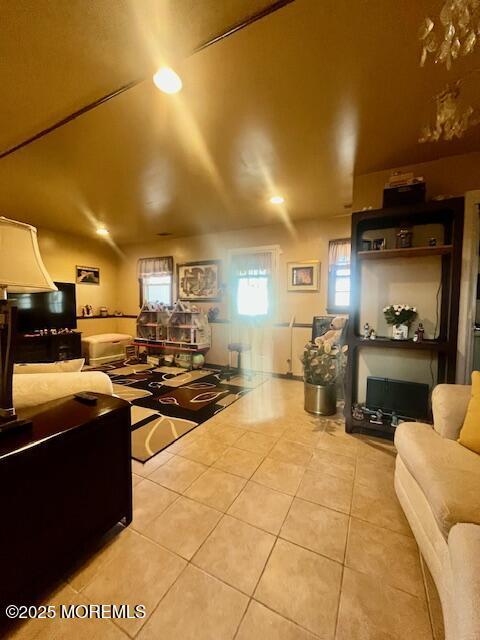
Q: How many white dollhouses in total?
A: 2